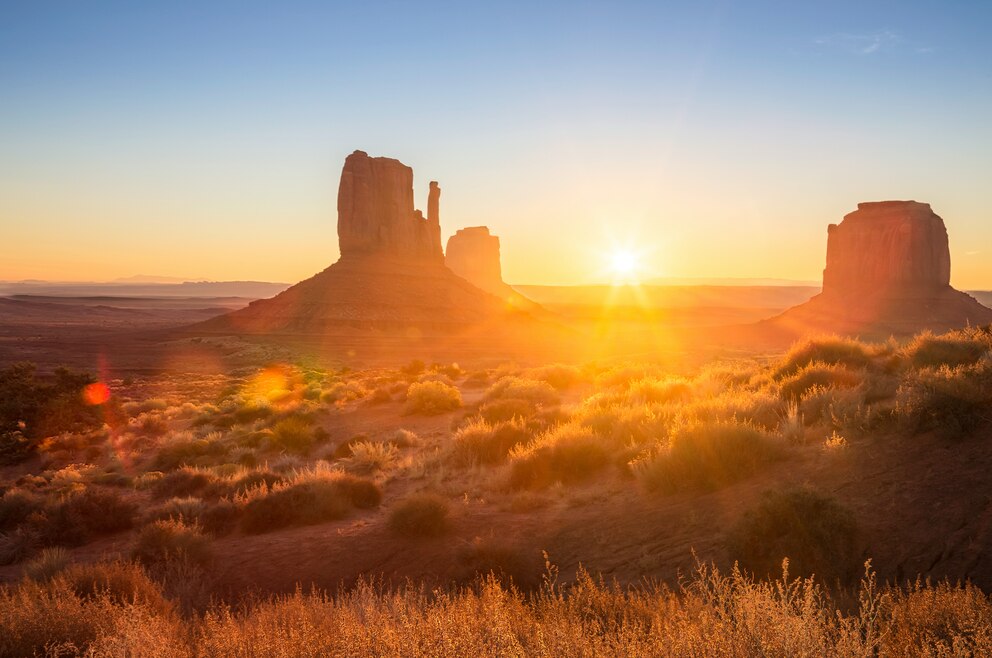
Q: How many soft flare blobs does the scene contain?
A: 2